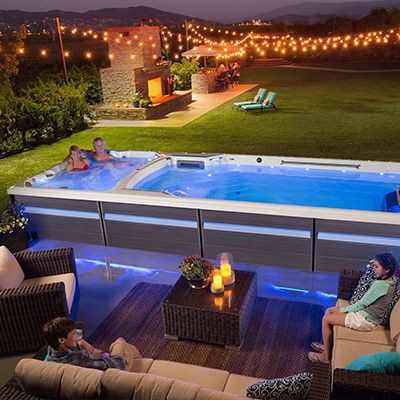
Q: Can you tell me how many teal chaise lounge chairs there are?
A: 2